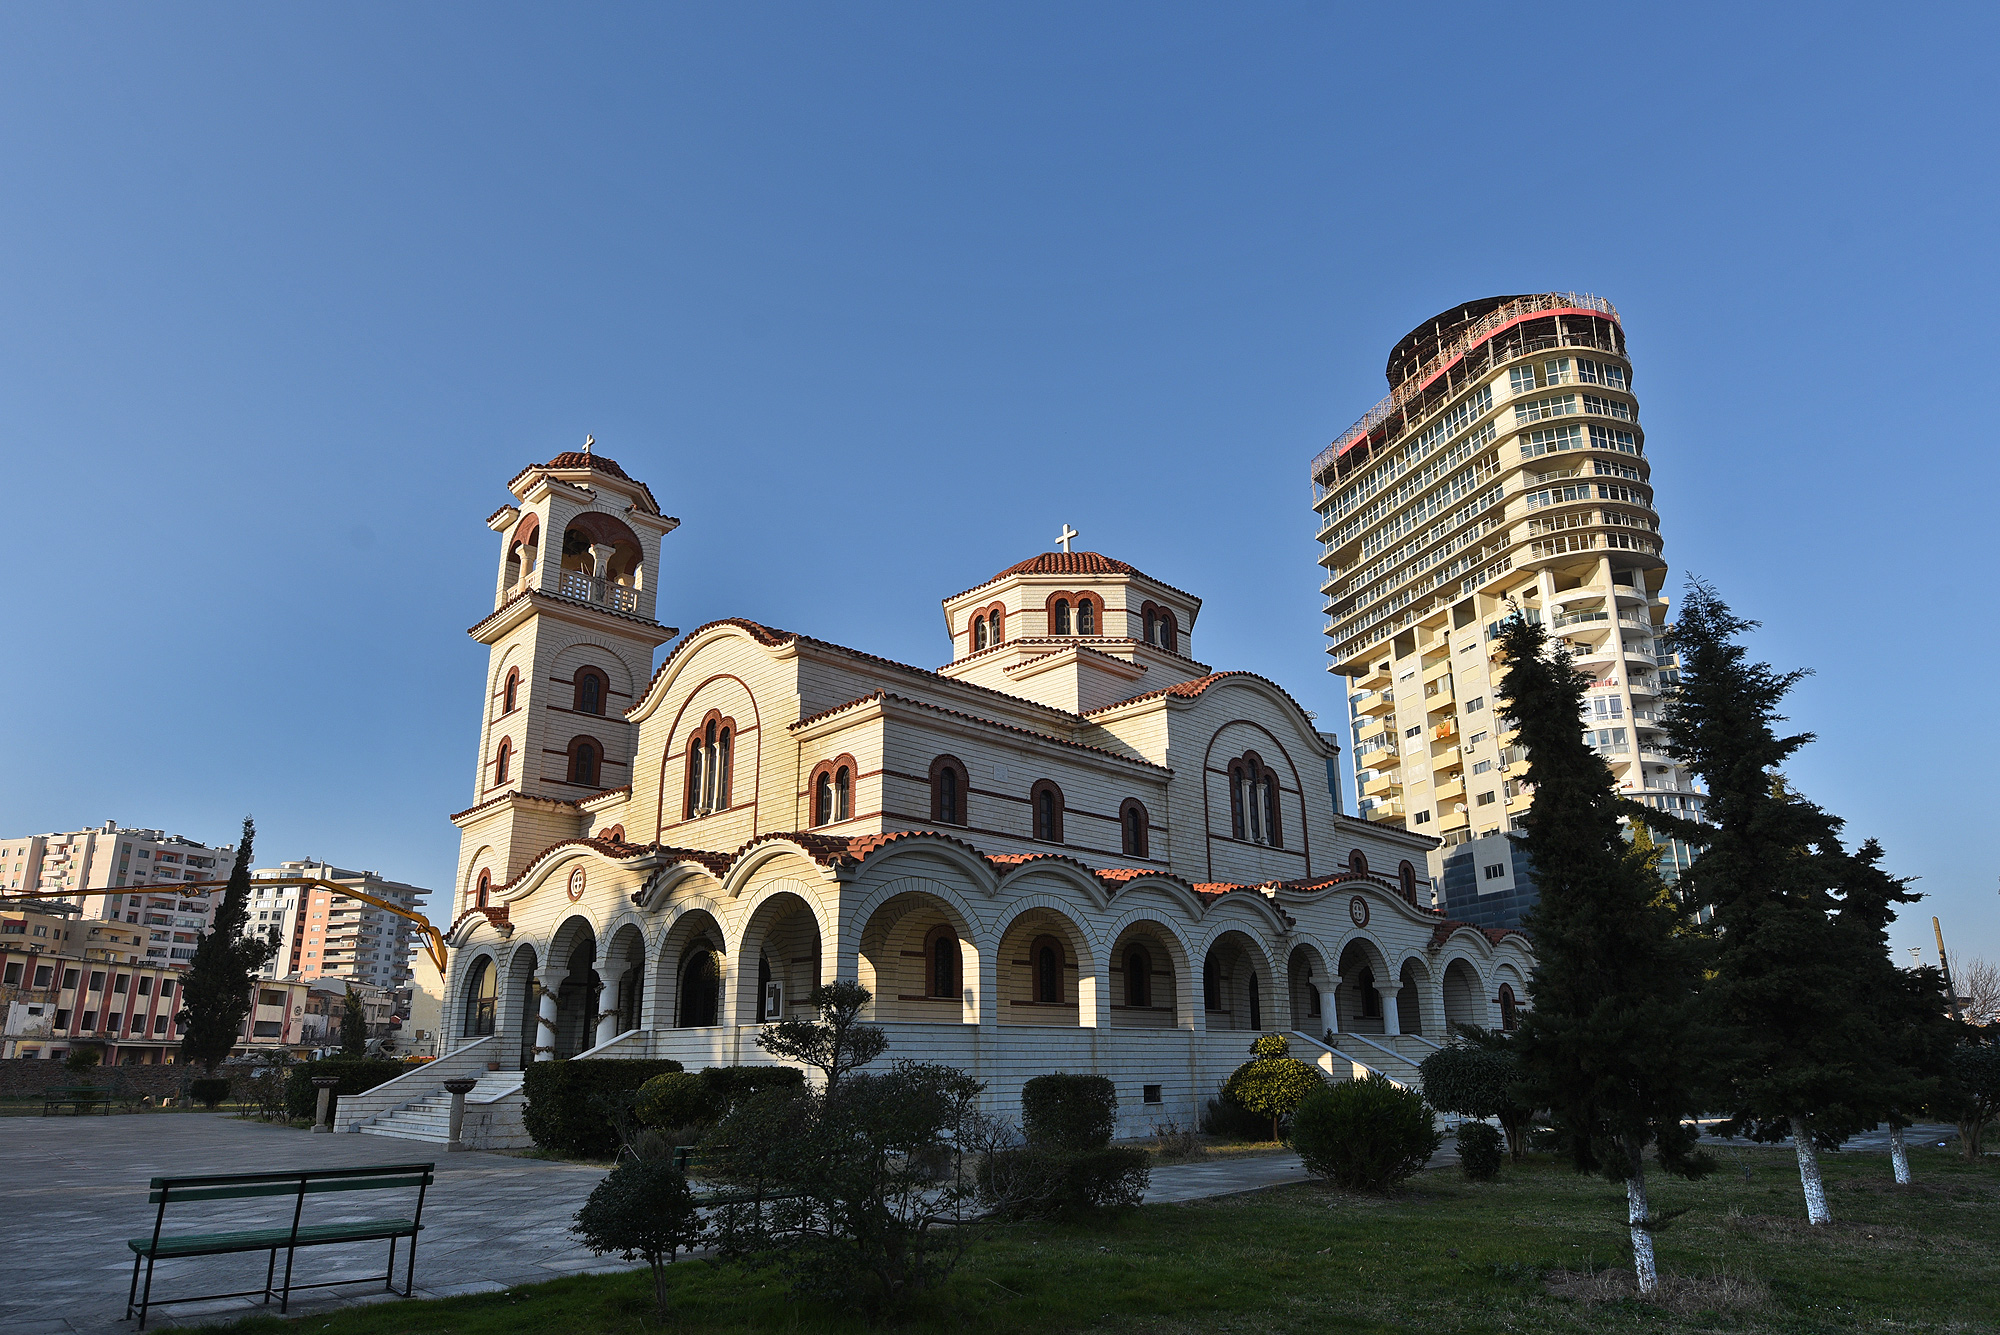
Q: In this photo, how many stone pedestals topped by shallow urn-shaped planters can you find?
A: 2